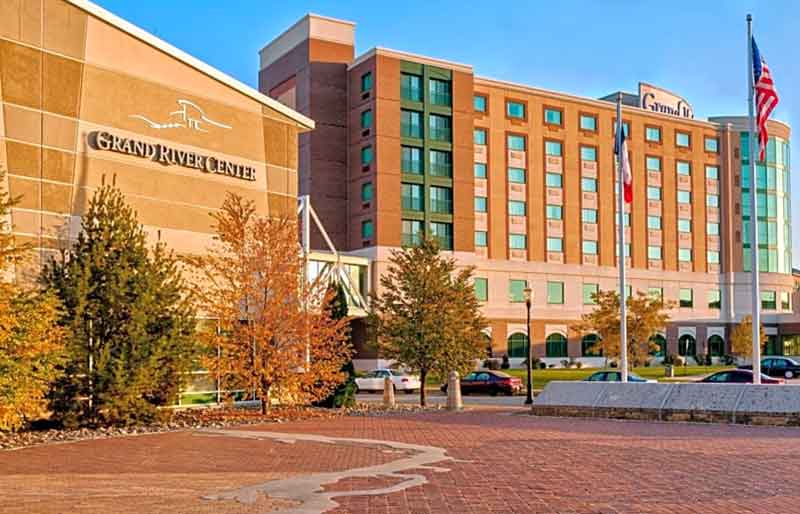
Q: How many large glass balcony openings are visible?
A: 10